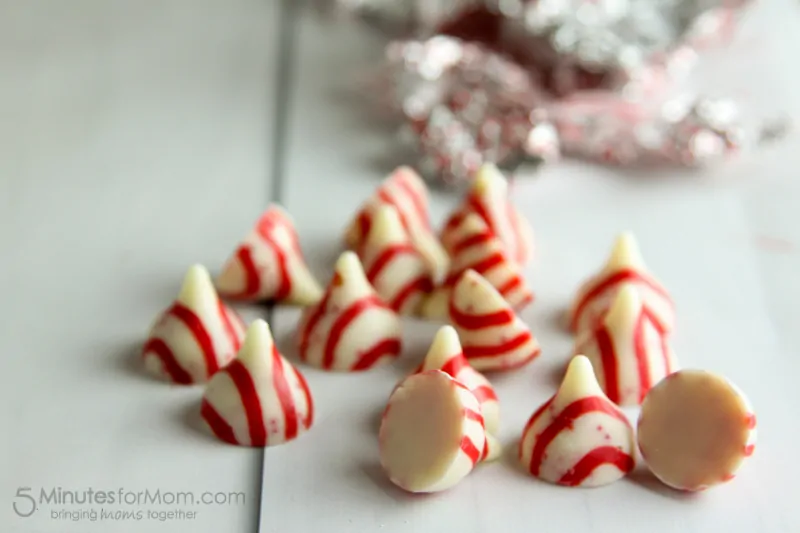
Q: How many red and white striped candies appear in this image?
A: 15